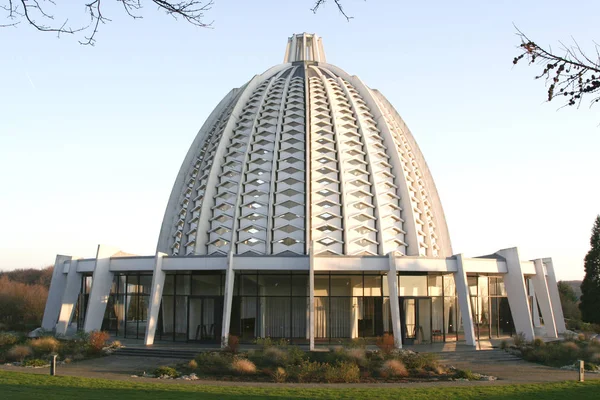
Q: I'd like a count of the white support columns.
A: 11